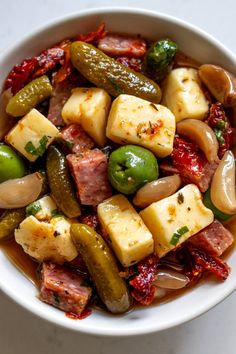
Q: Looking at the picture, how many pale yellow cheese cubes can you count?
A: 7